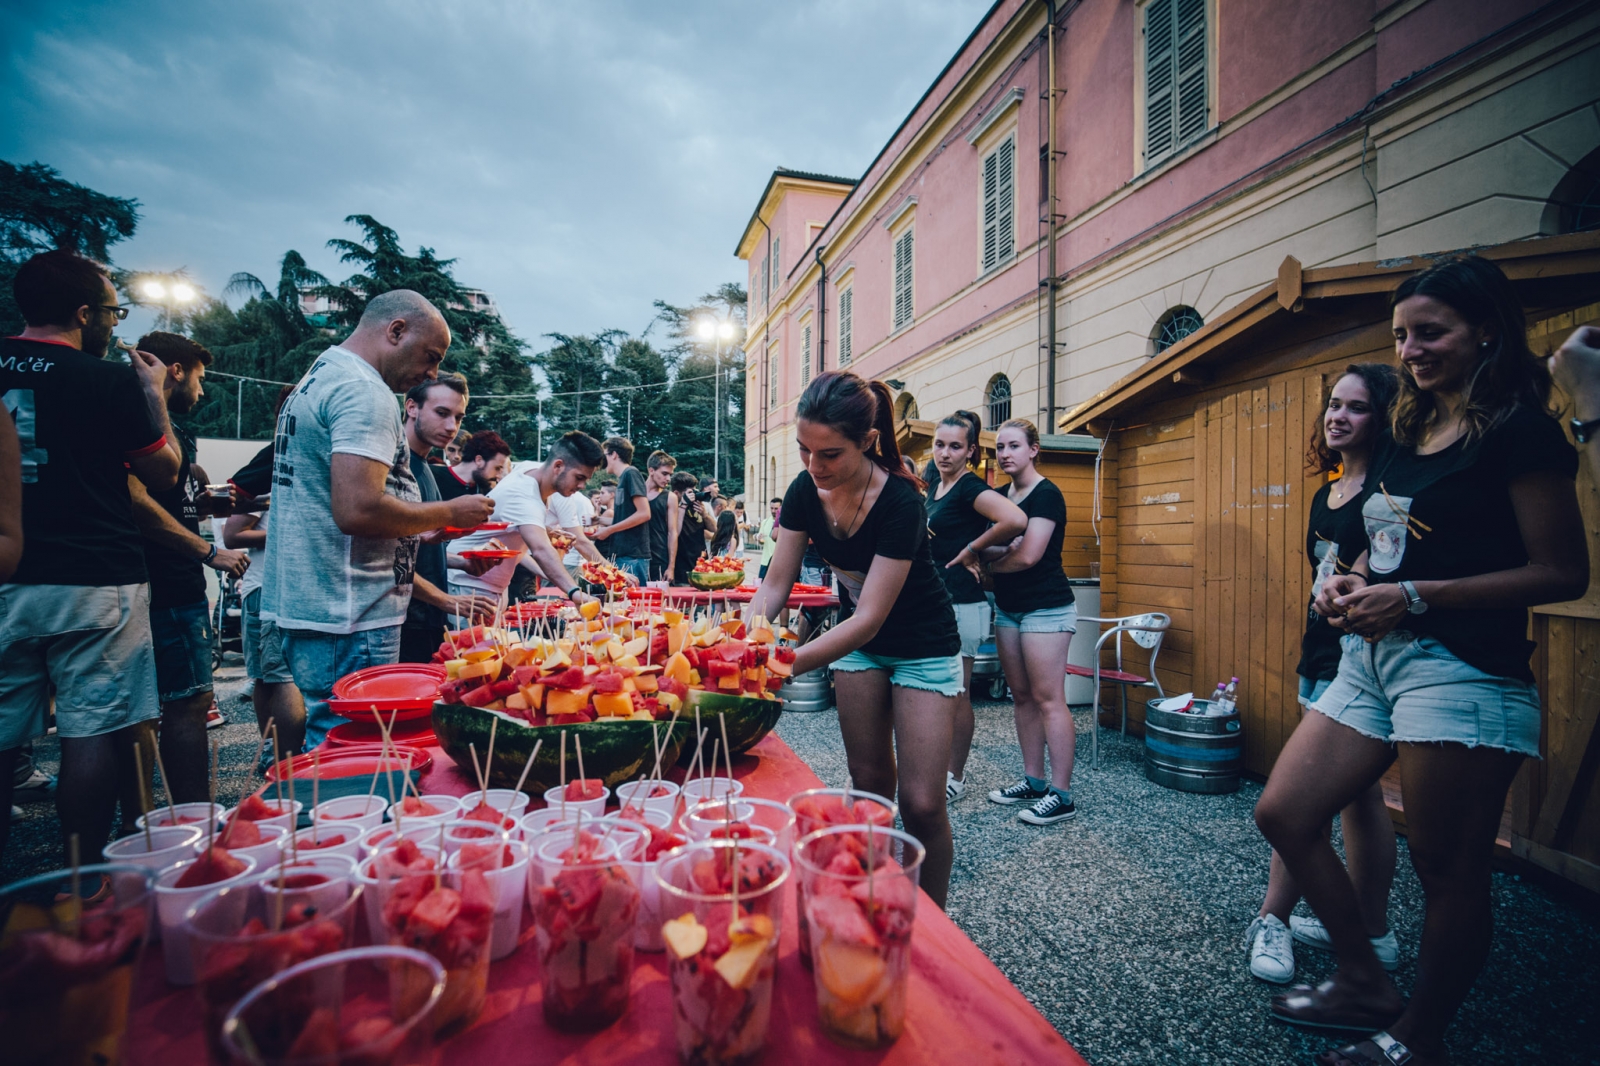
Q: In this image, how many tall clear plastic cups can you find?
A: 9